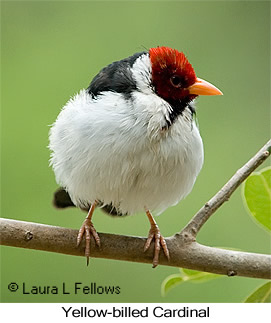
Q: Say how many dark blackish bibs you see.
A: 1